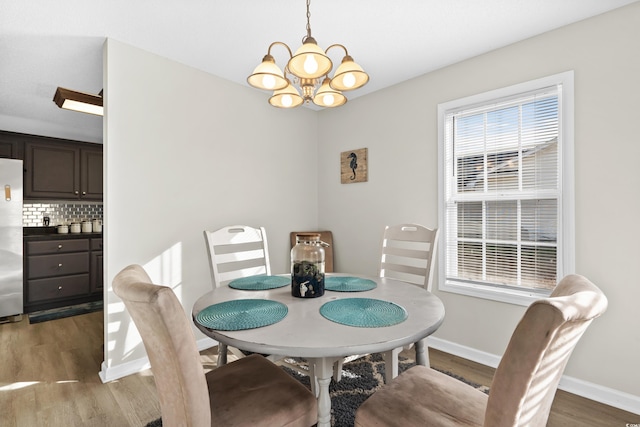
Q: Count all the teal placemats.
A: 4